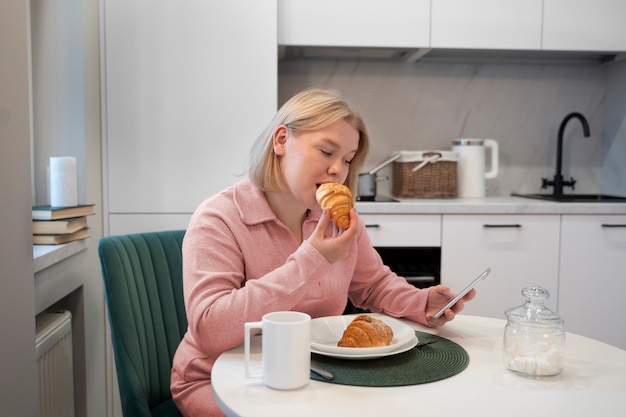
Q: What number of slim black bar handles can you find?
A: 3